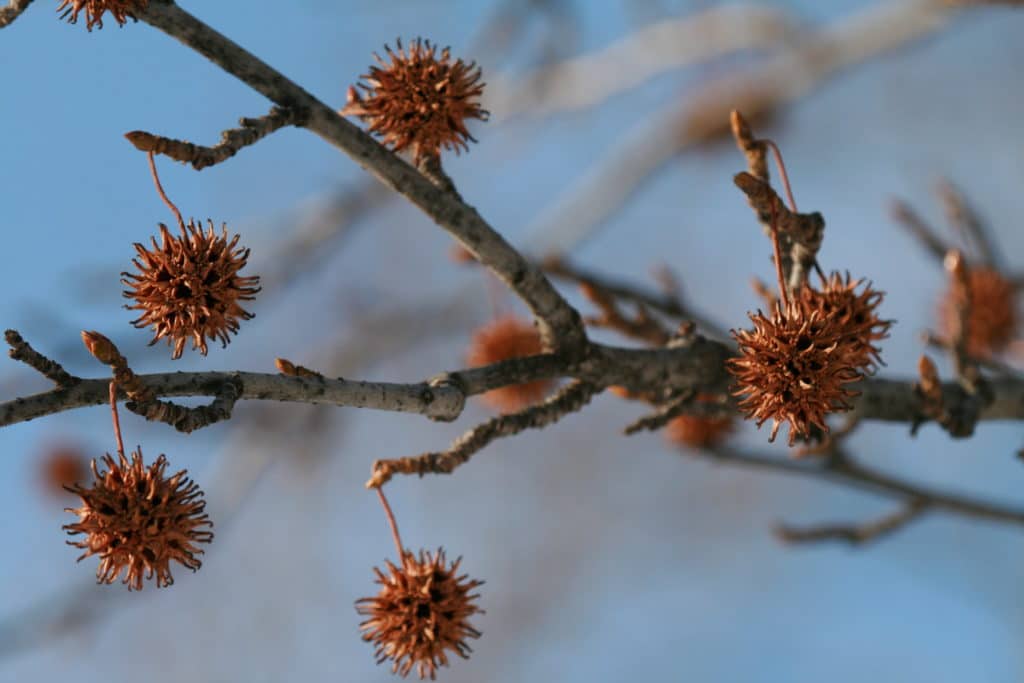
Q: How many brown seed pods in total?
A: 11